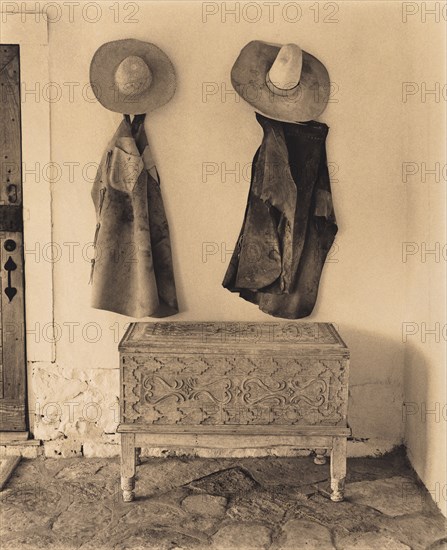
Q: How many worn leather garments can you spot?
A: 2